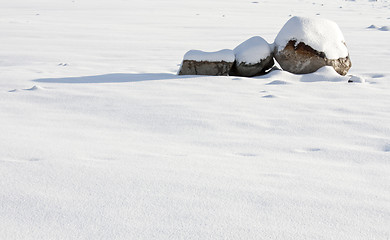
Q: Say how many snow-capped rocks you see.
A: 3